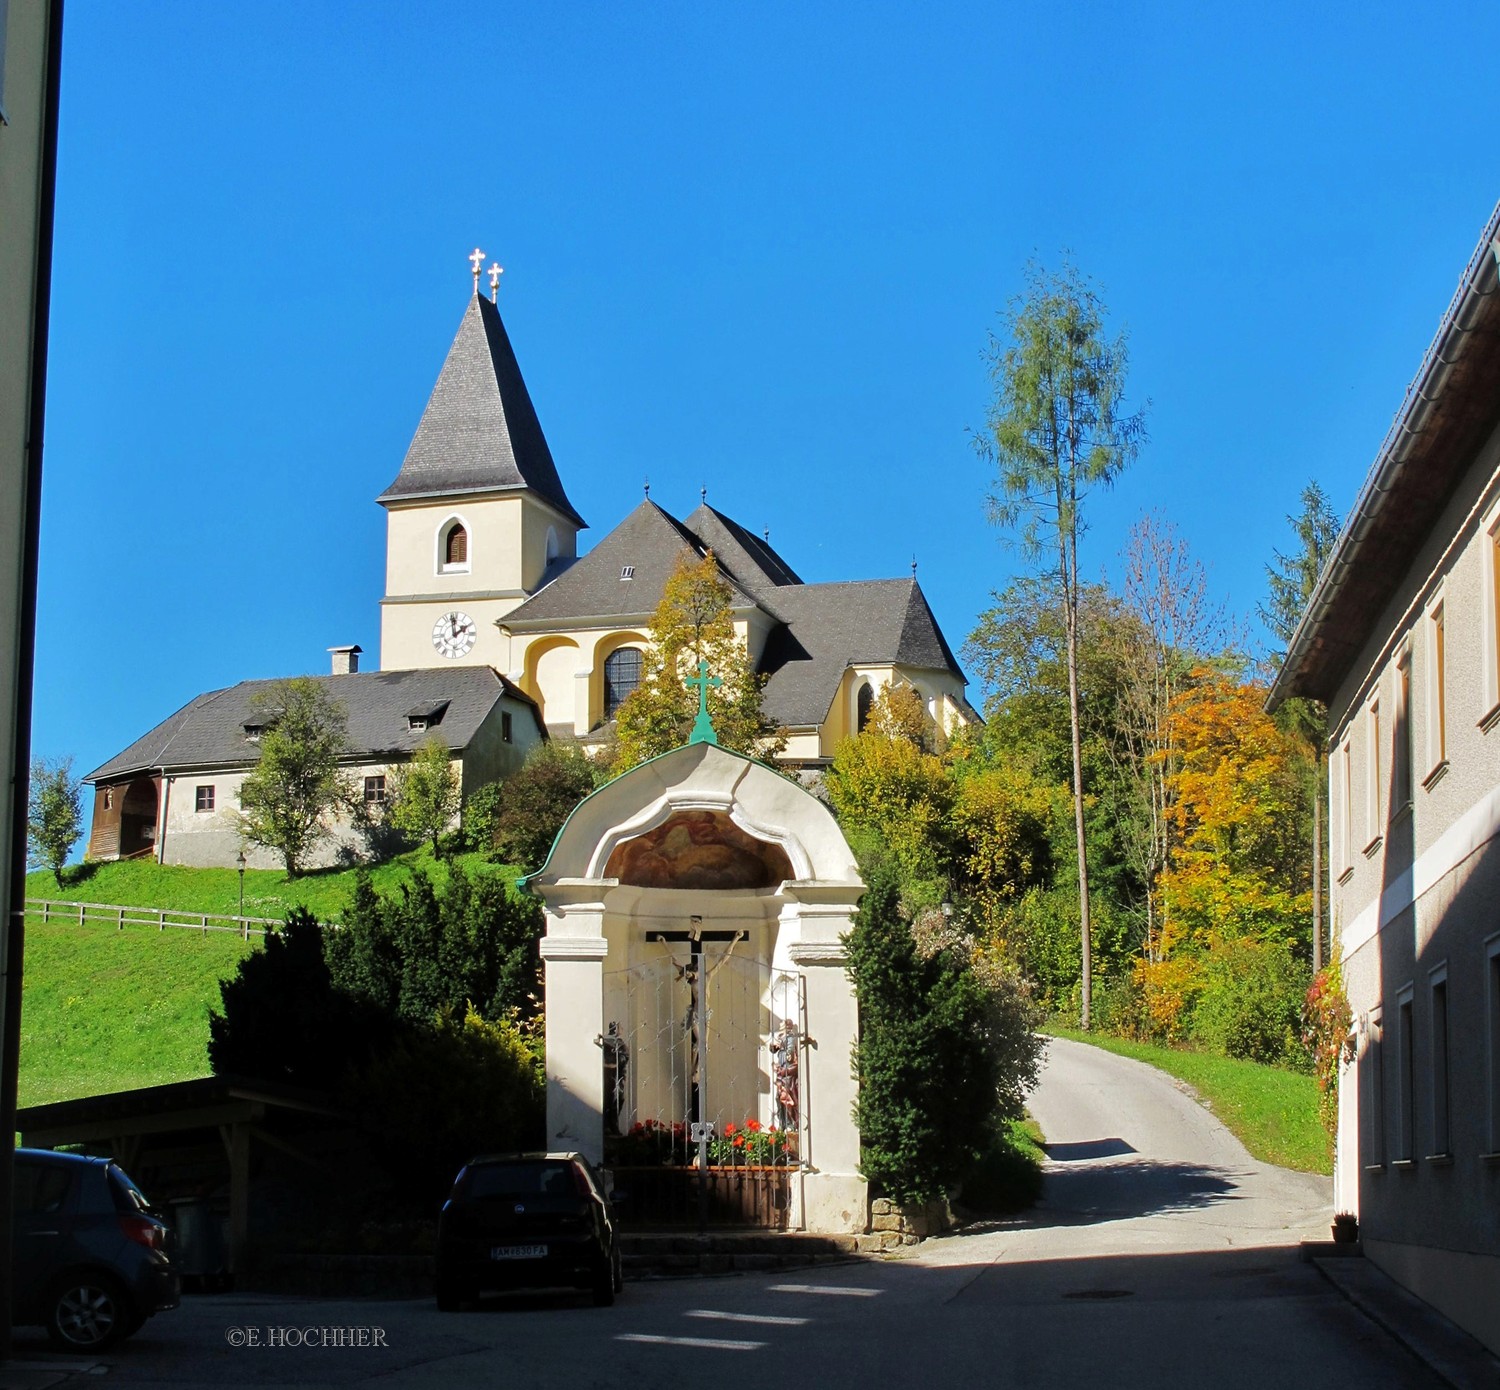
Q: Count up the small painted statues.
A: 2